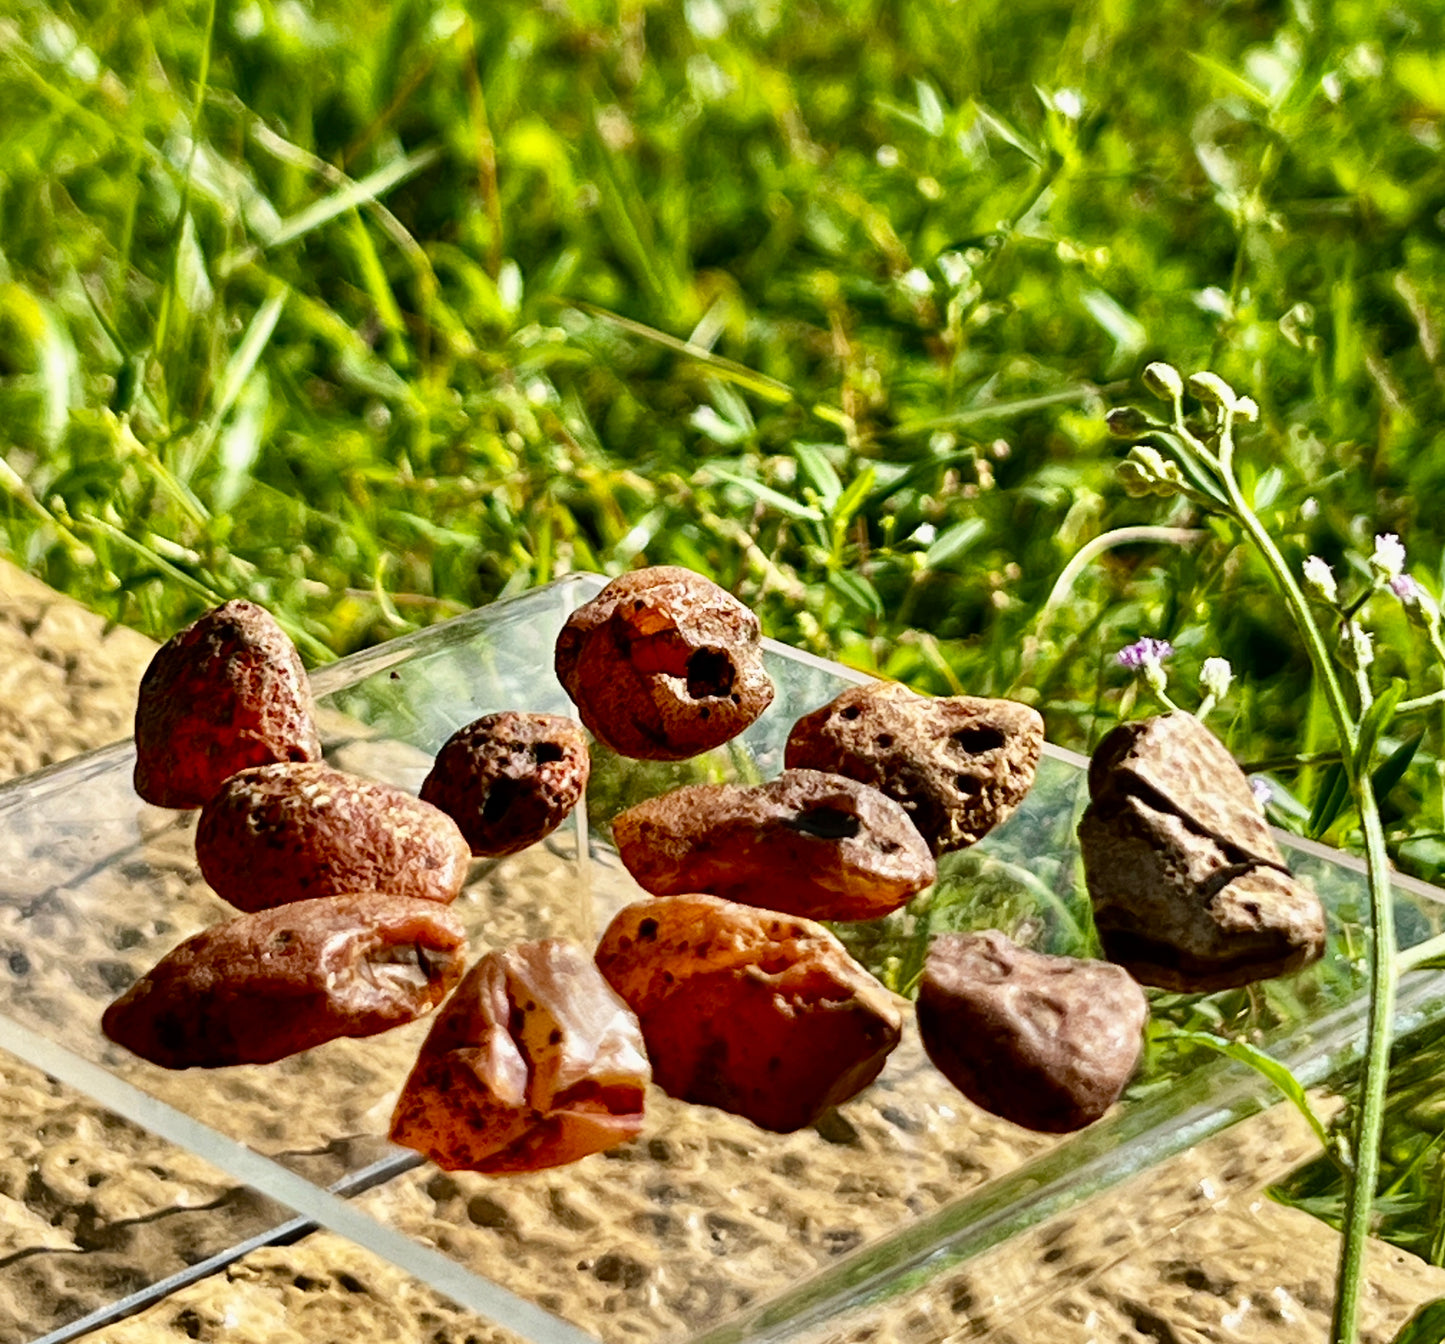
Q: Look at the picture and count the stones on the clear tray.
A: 11